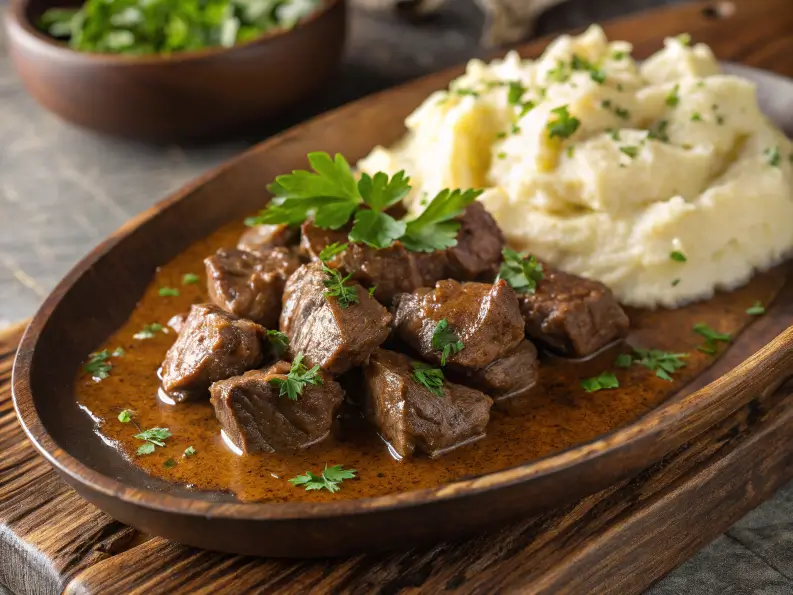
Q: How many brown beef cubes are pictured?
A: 11